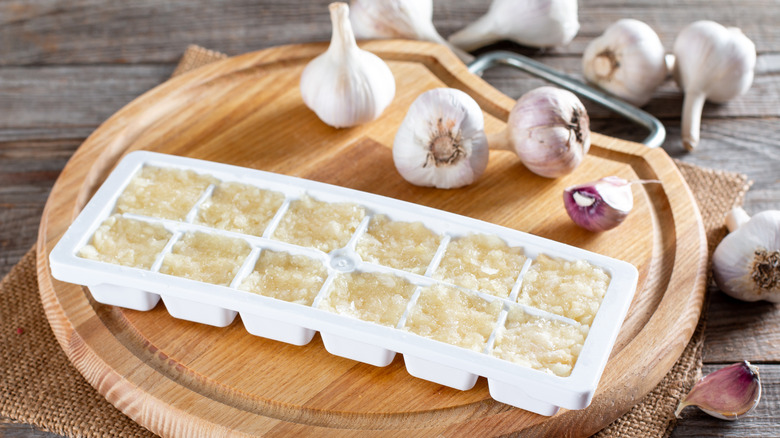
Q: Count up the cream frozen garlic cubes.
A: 12